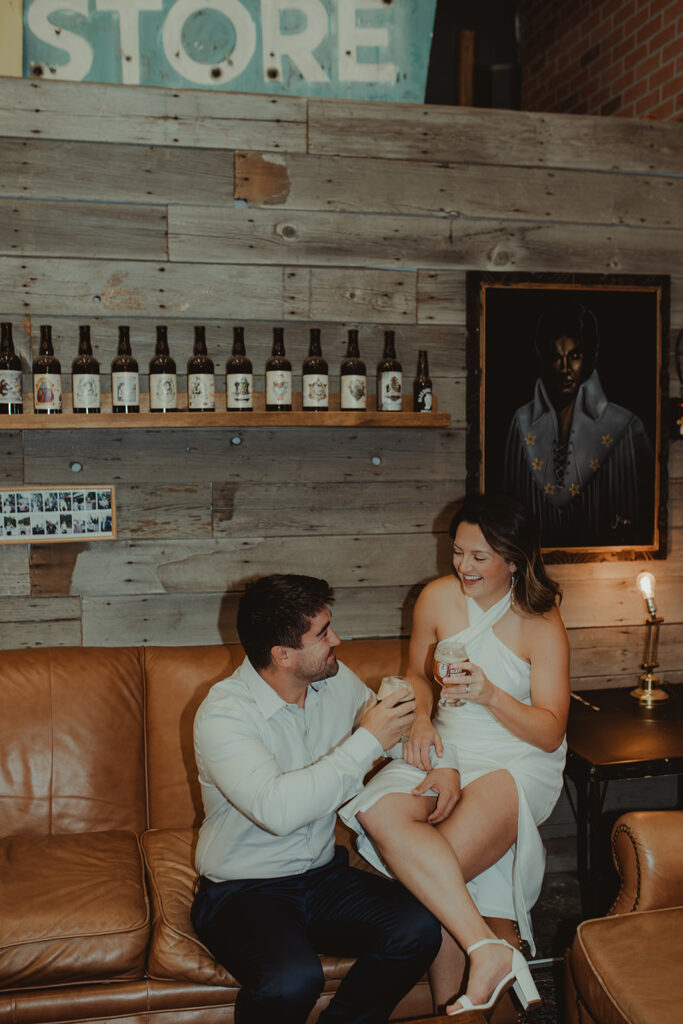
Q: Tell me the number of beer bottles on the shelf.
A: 12